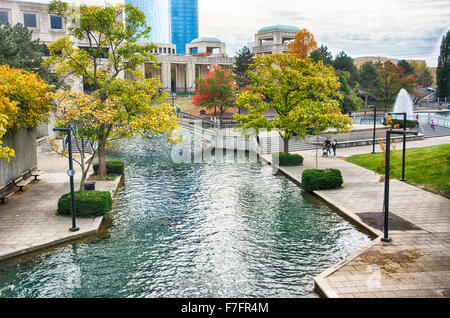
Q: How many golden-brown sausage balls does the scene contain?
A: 0